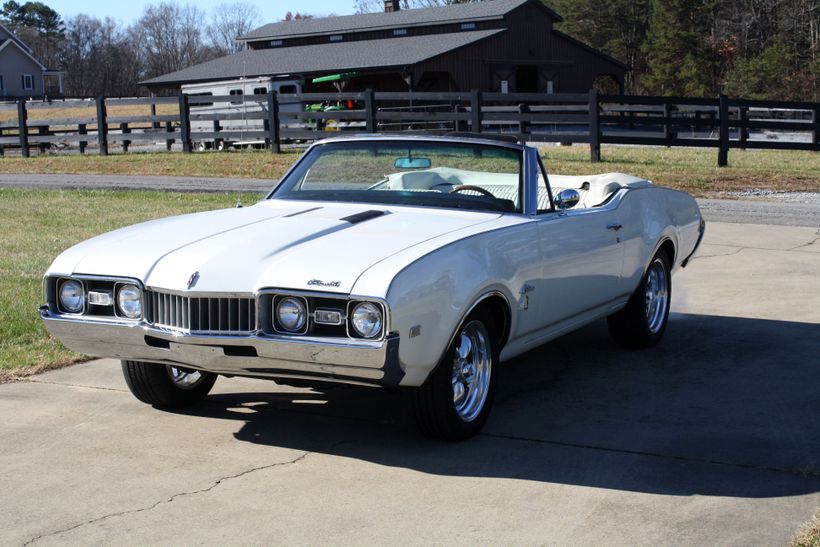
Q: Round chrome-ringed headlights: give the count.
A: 4